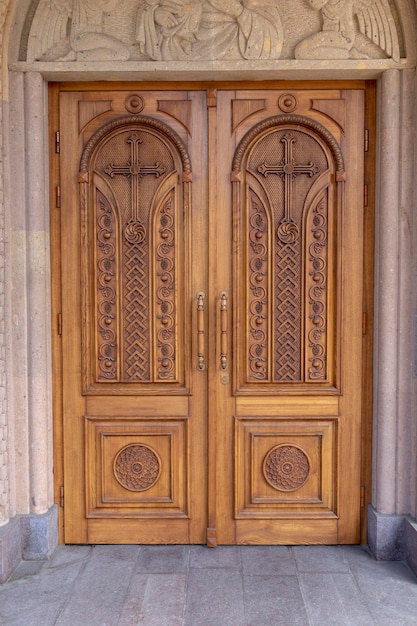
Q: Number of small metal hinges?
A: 8